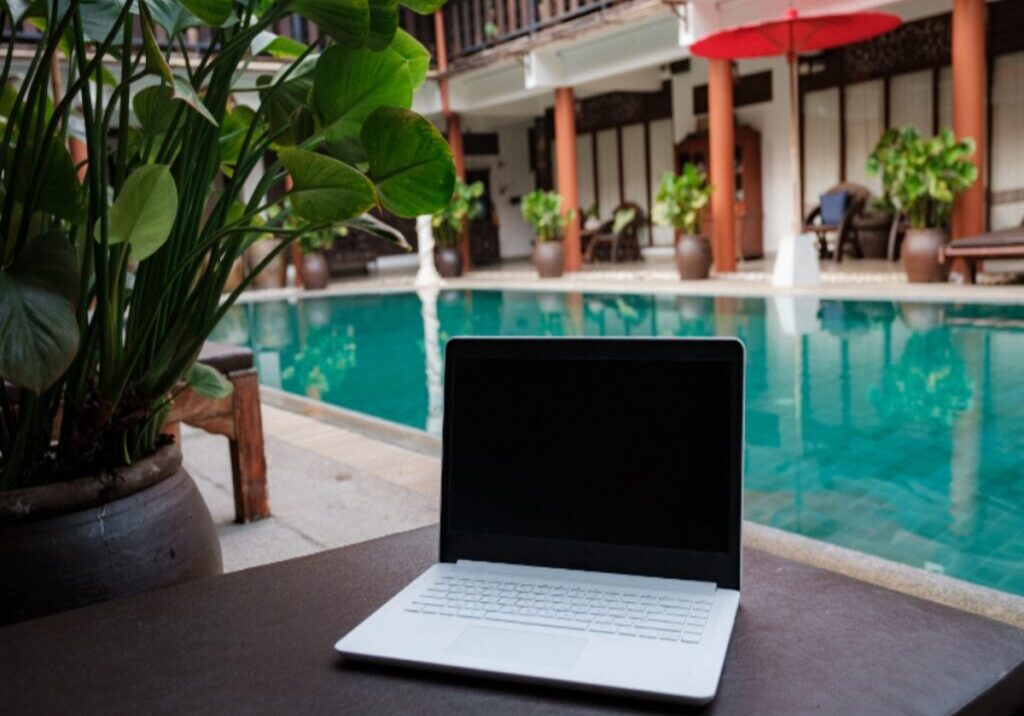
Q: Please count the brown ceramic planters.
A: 6